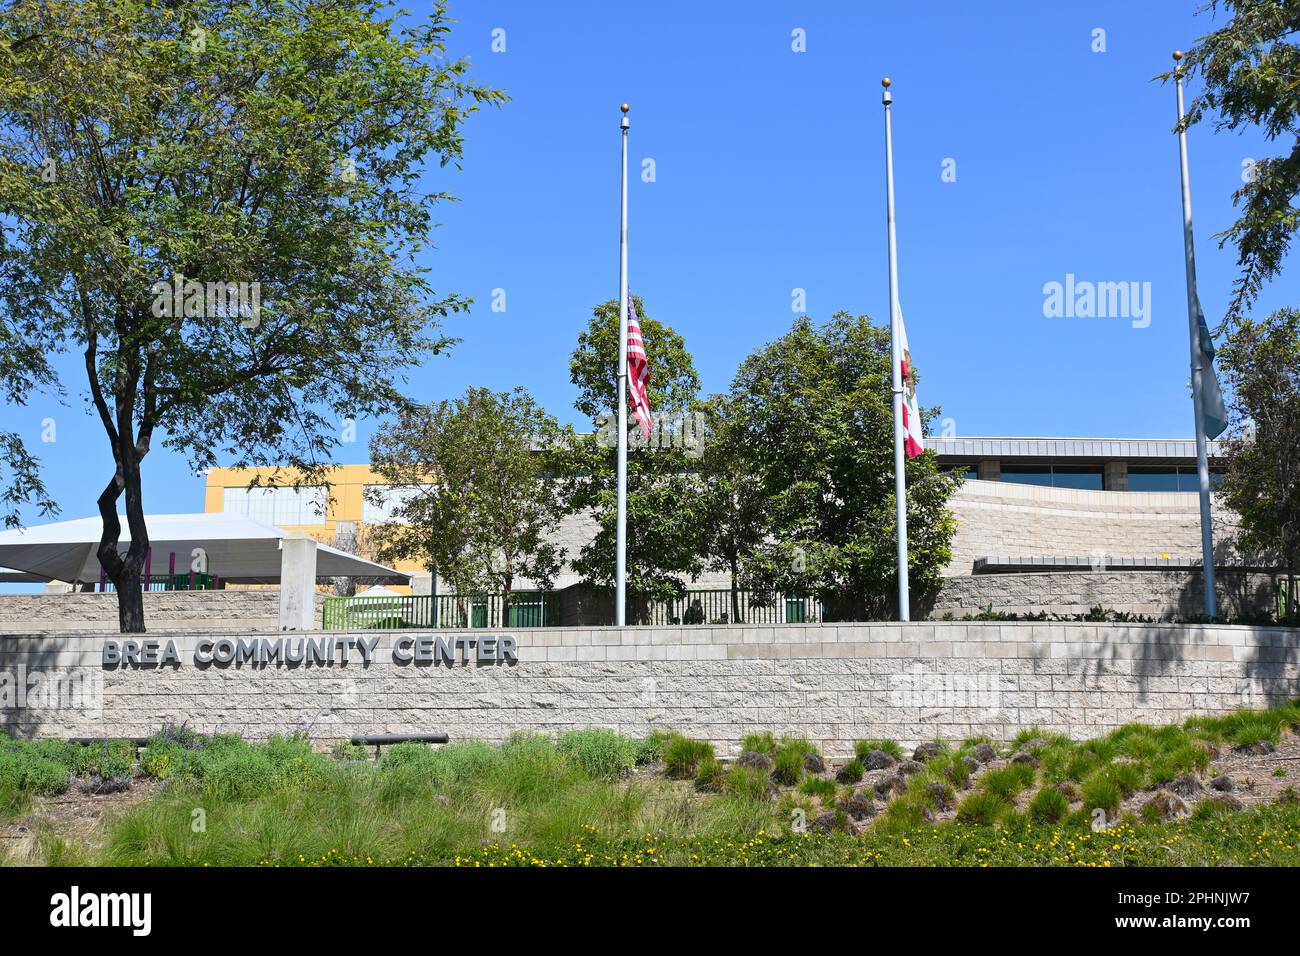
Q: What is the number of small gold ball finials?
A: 3